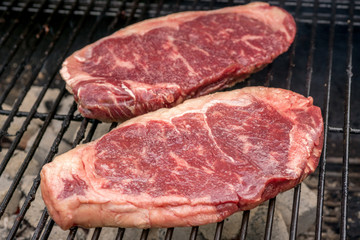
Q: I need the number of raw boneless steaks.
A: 2